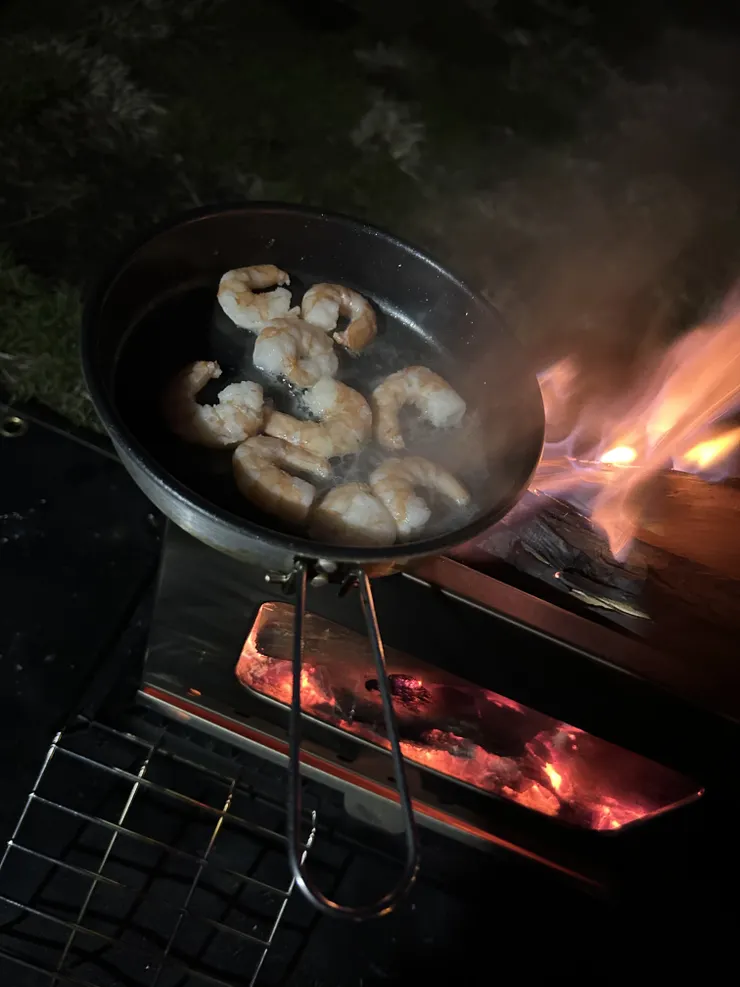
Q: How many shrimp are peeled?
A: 9